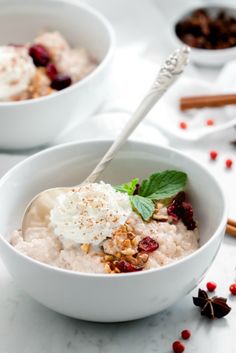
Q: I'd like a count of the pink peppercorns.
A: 8